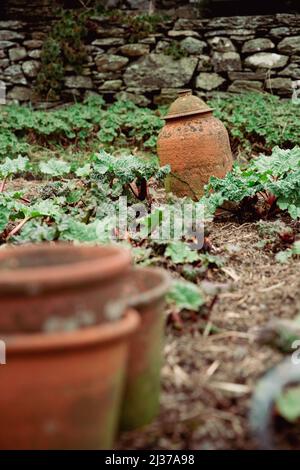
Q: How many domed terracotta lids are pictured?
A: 1